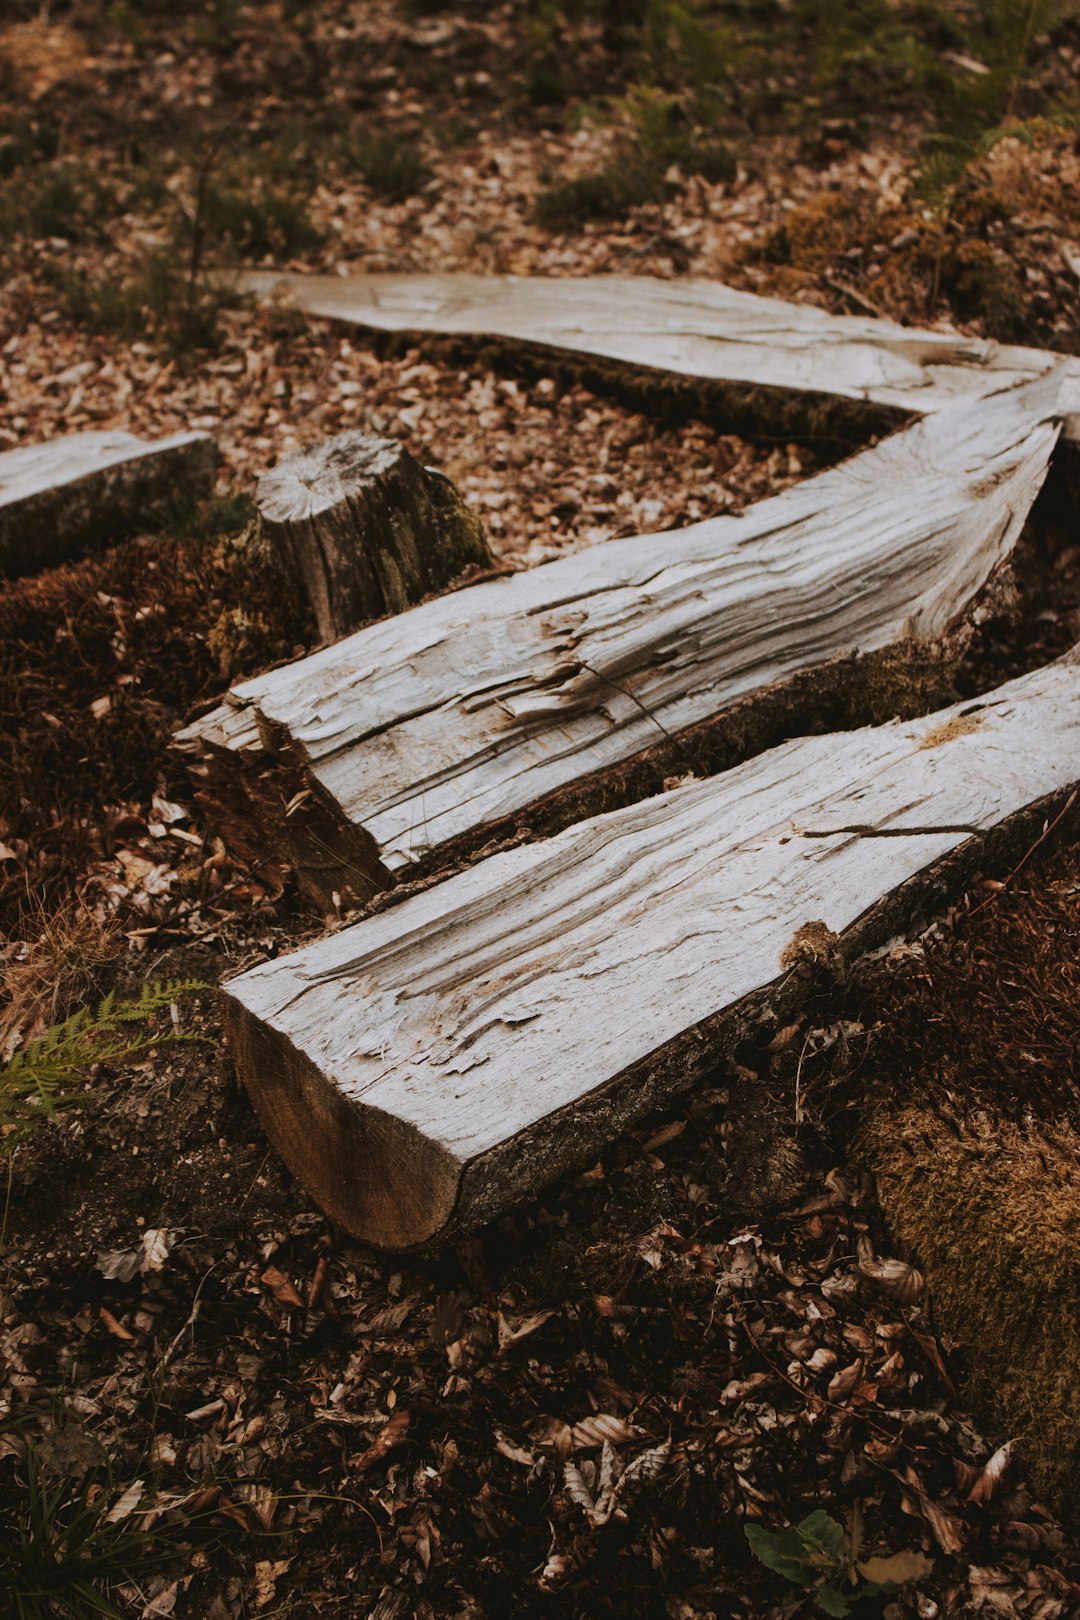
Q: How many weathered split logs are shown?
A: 4